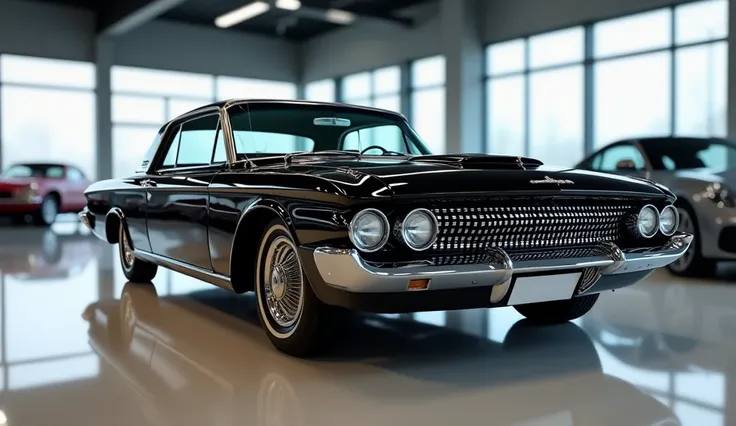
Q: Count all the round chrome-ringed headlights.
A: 4